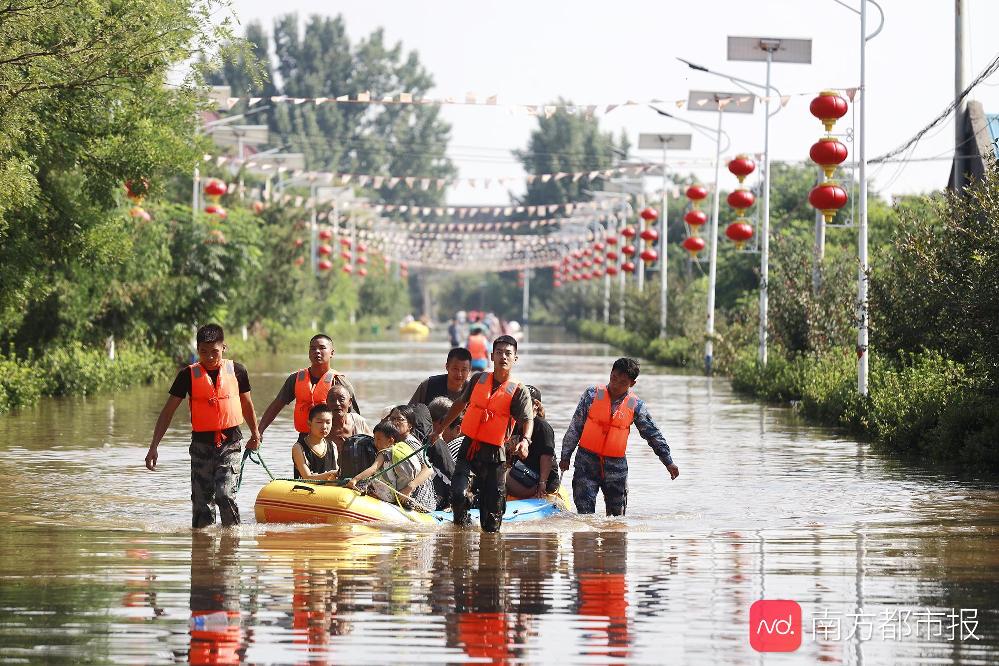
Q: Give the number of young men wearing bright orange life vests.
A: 4